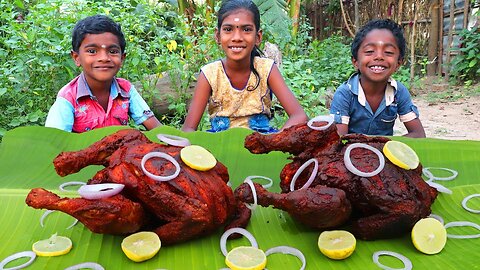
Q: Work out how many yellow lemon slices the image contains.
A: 7